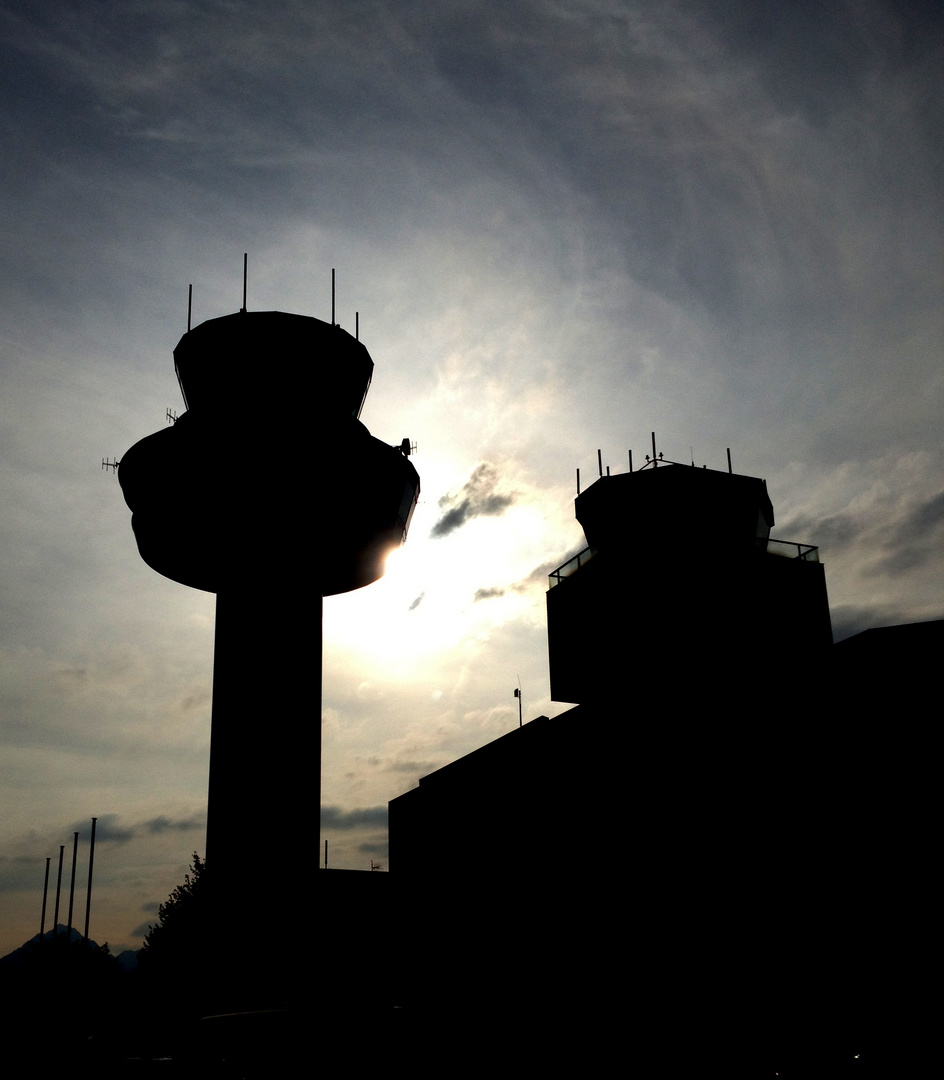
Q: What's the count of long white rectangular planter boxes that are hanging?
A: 0